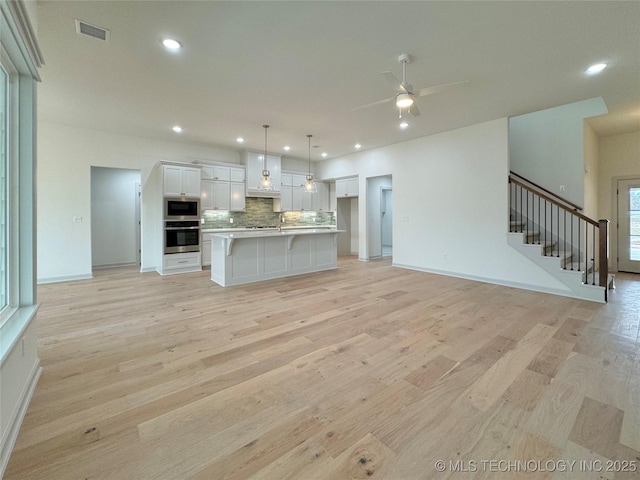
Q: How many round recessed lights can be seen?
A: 8